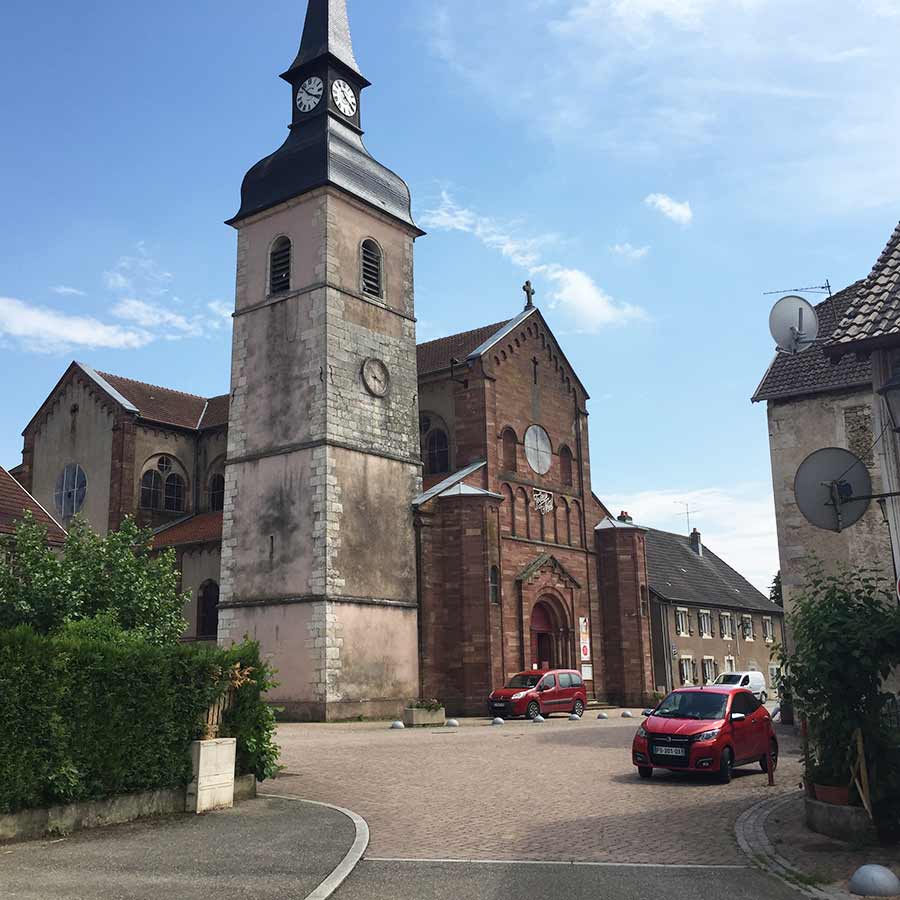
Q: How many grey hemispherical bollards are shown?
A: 8